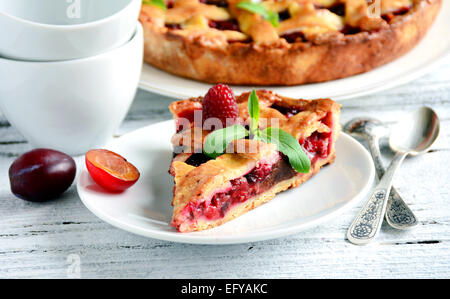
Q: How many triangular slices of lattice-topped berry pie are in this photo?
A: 1